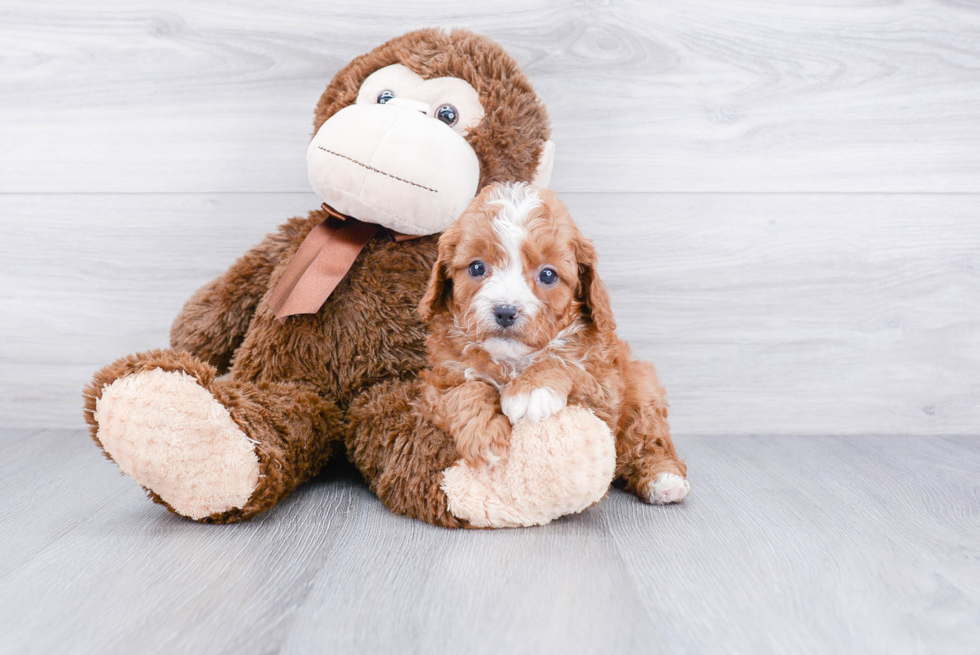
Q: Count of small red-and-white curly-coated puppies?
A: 1